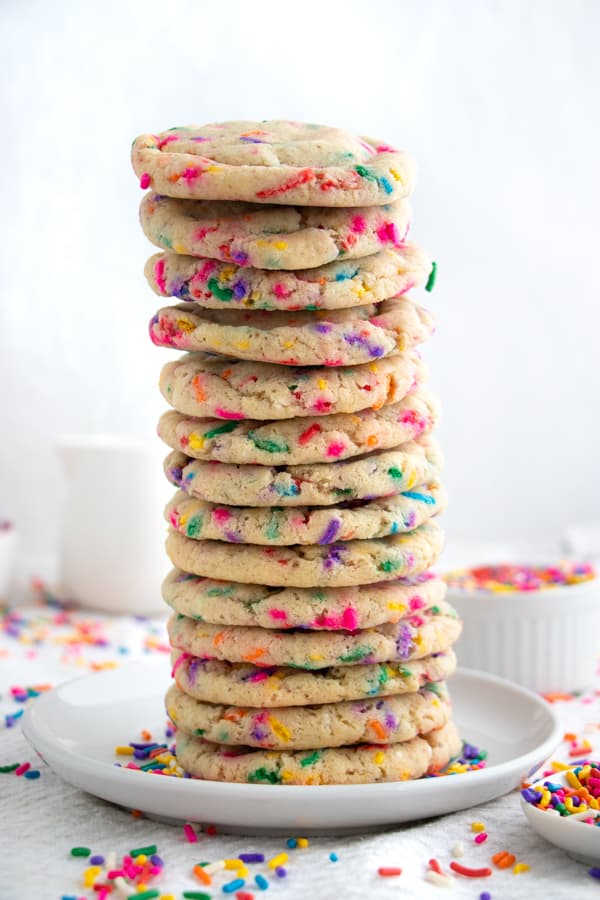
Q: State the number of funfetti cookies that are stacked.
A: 14